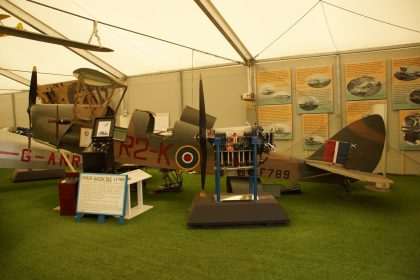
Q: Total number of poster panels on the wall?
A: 8